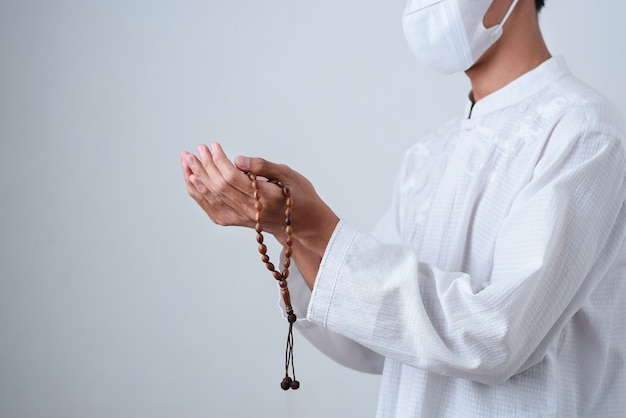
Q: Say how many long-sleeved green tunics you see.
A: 0